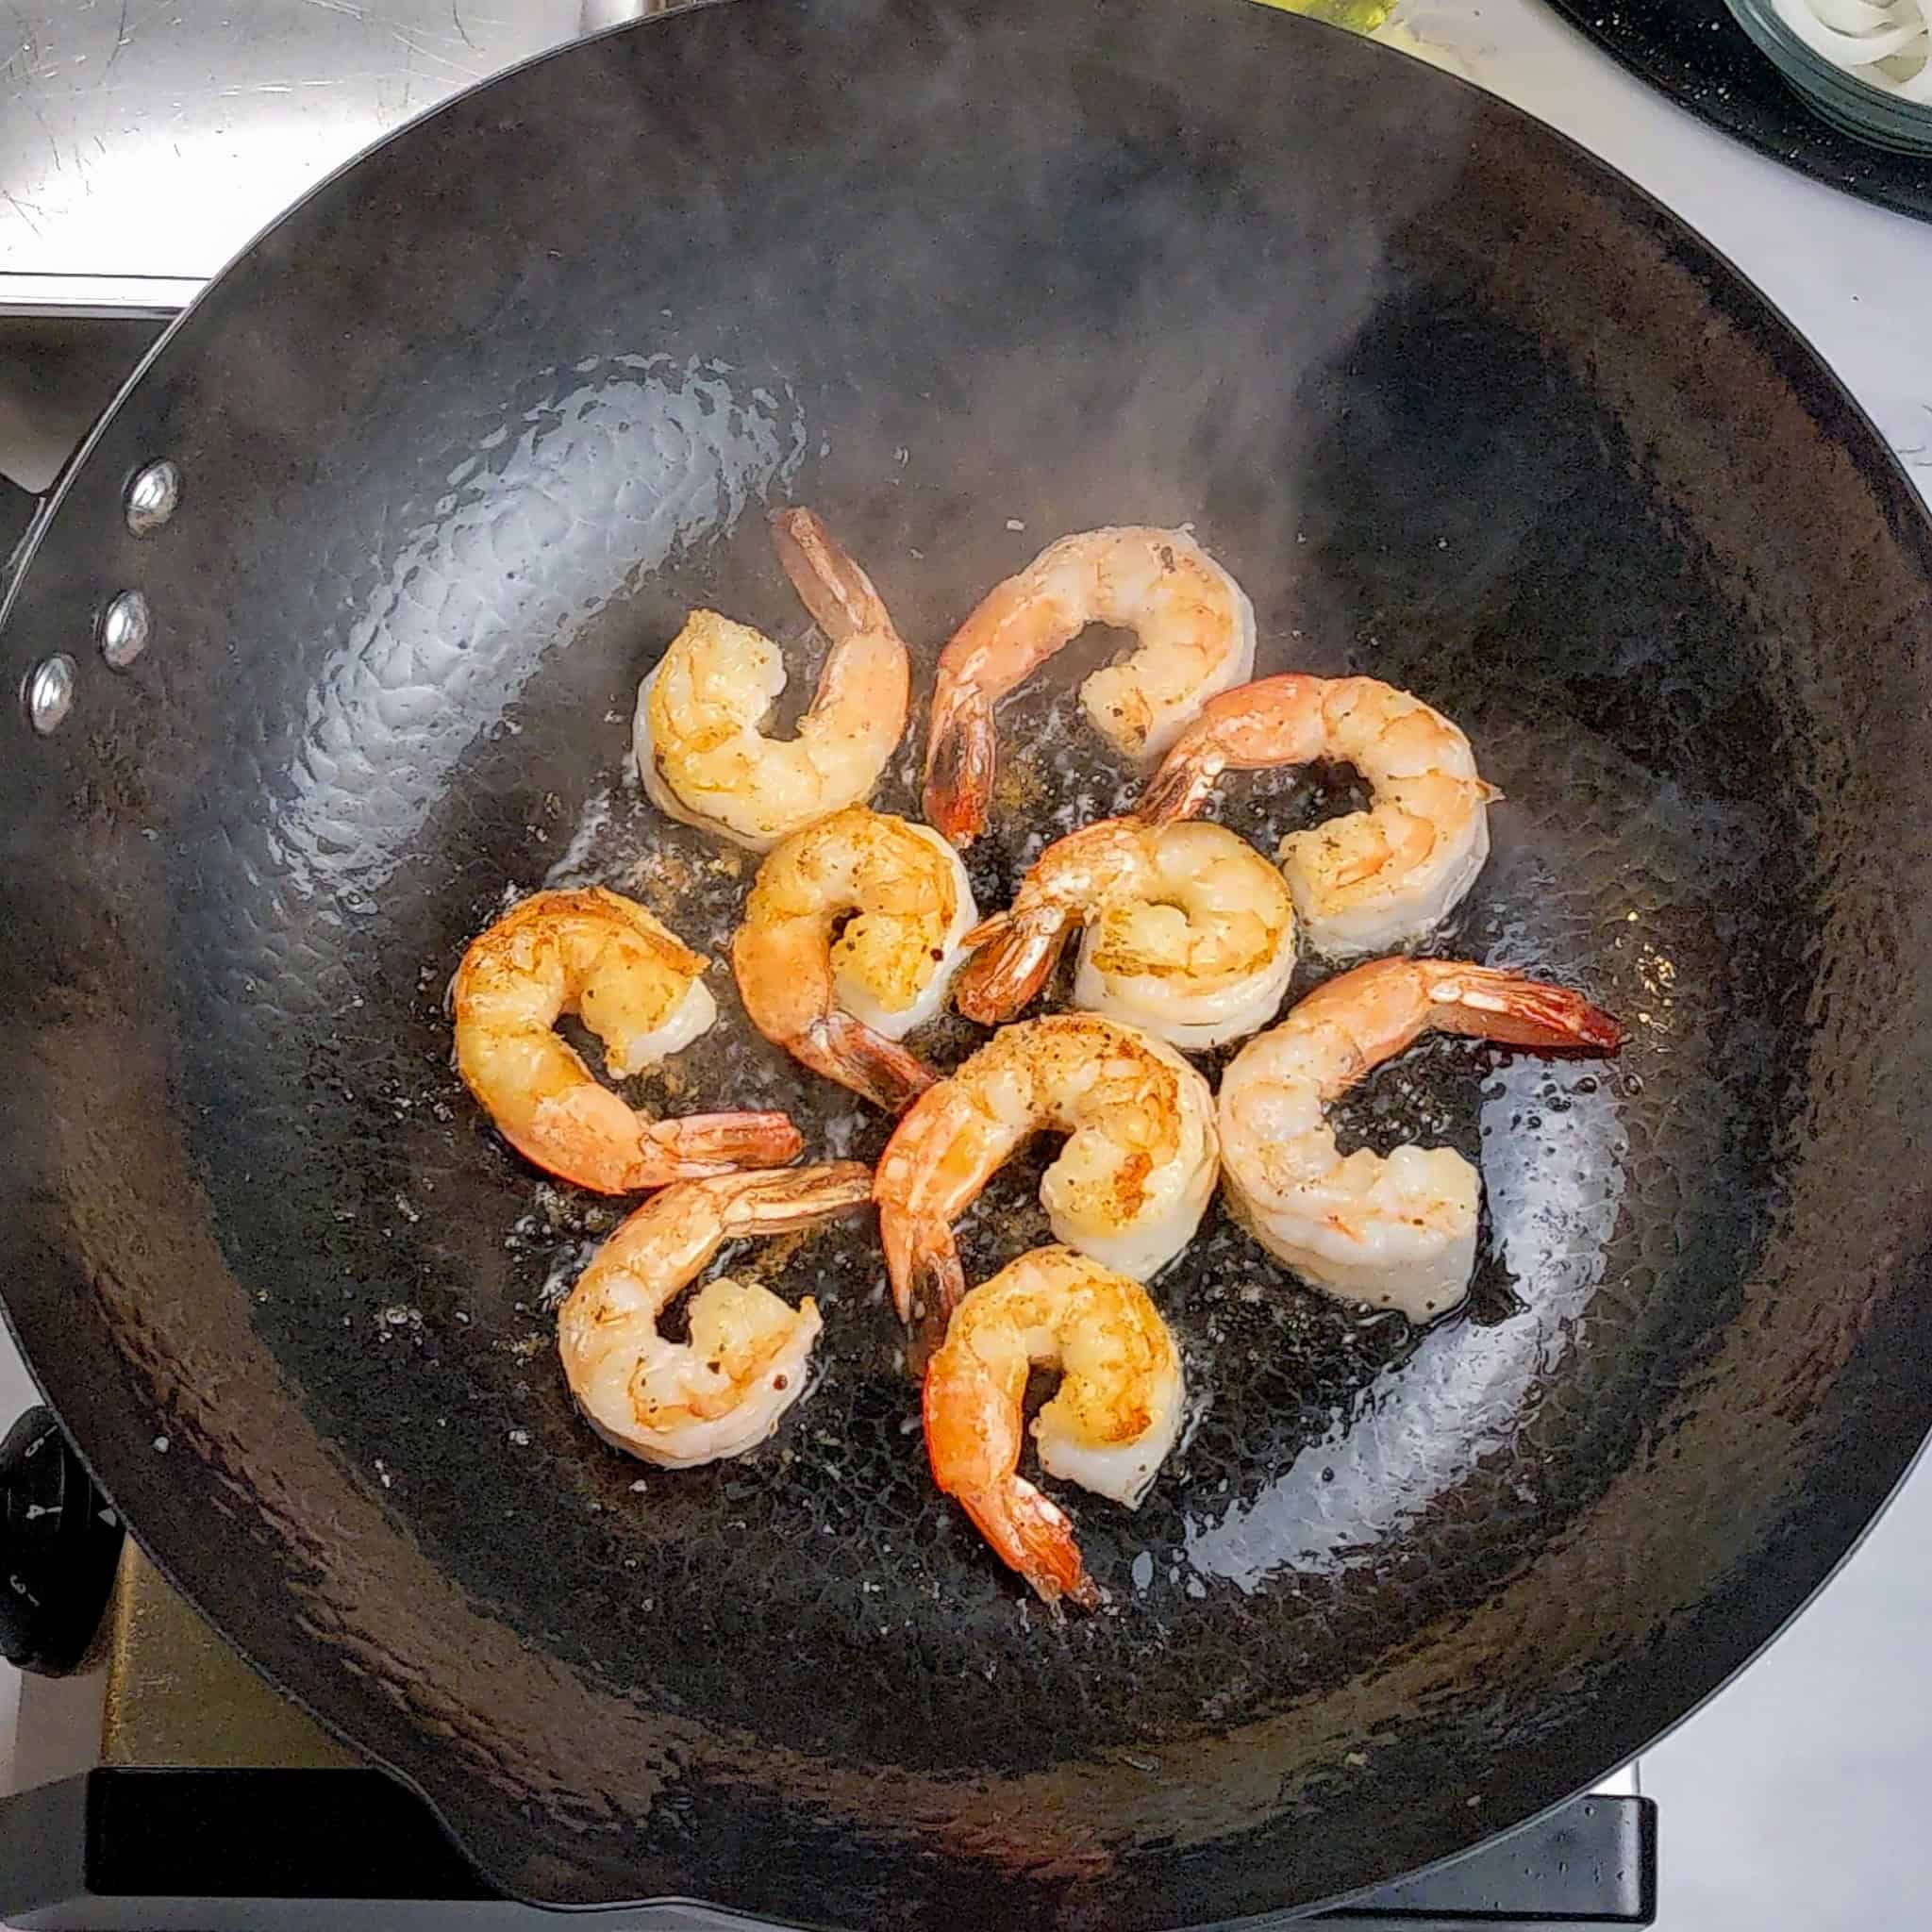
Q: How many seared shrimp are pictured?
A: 10